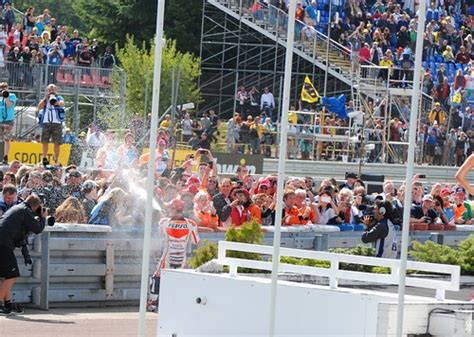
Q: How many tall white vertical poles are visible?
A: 3